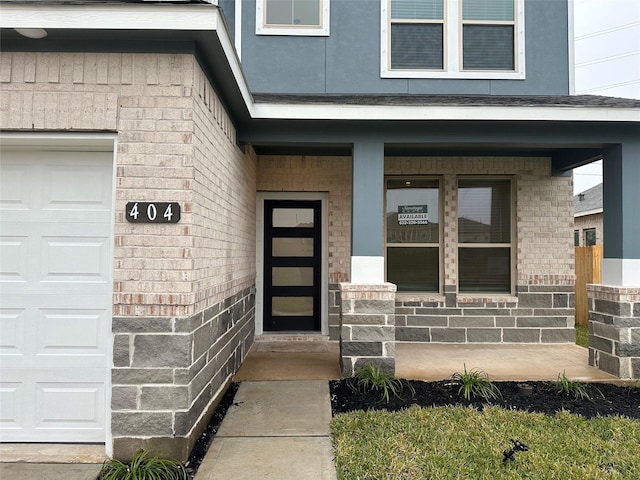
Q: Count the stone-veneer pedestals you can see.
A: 2